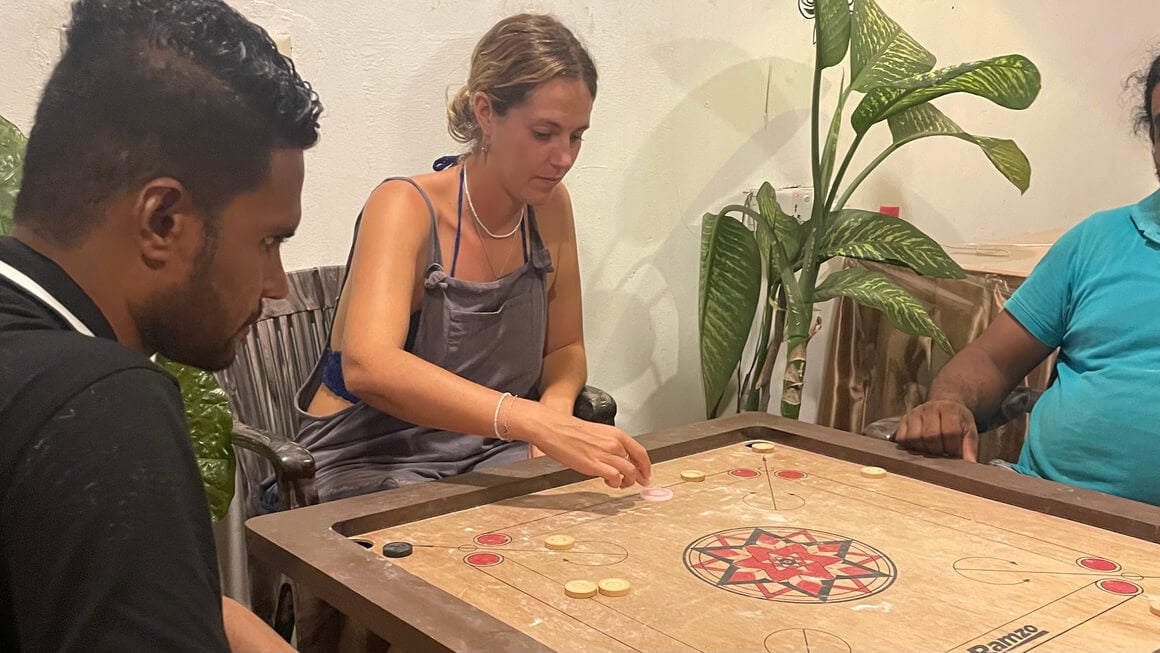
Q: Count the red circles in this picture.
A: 6